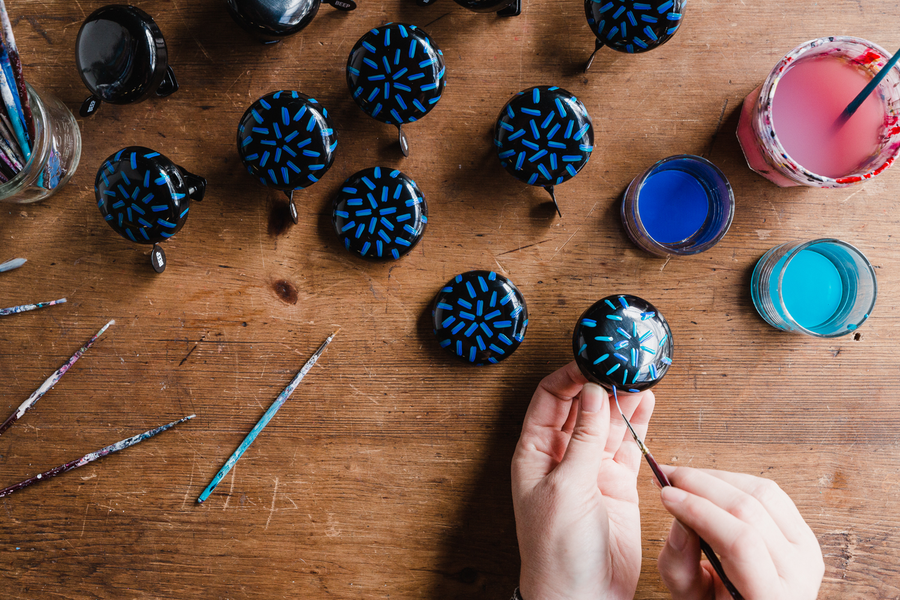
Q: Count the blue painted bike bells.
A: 8